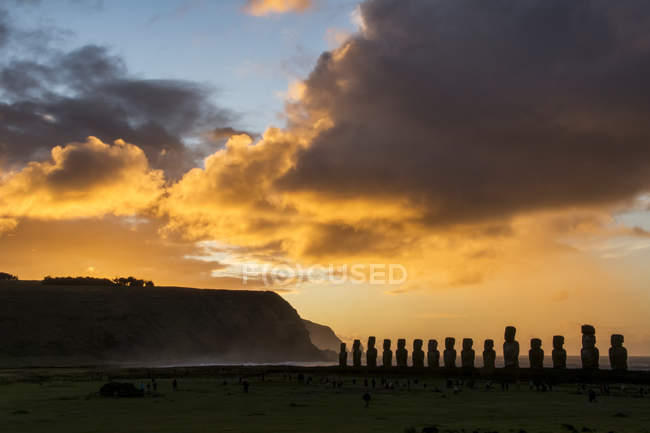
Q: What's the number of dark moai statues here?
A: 15